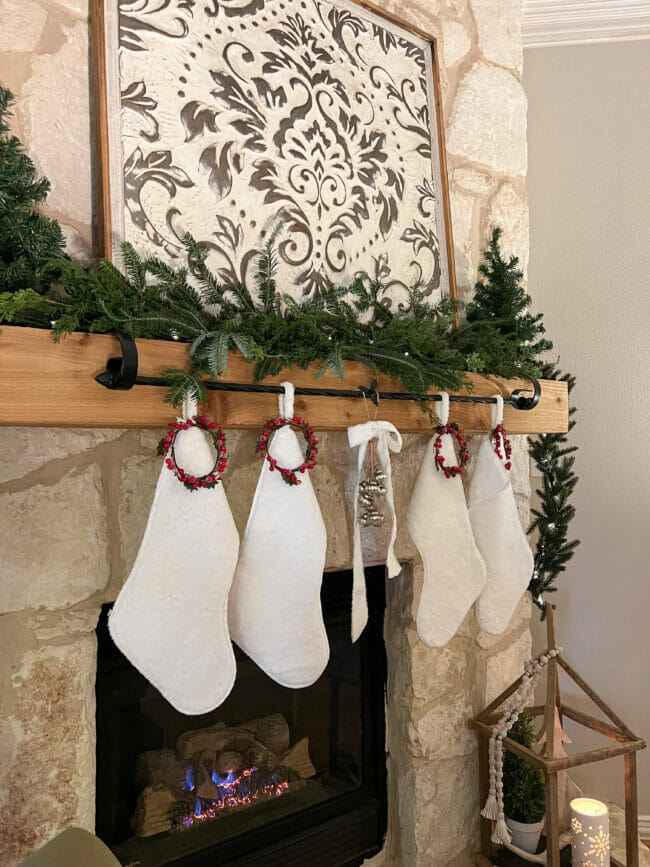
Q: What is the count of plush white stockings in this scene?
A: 4